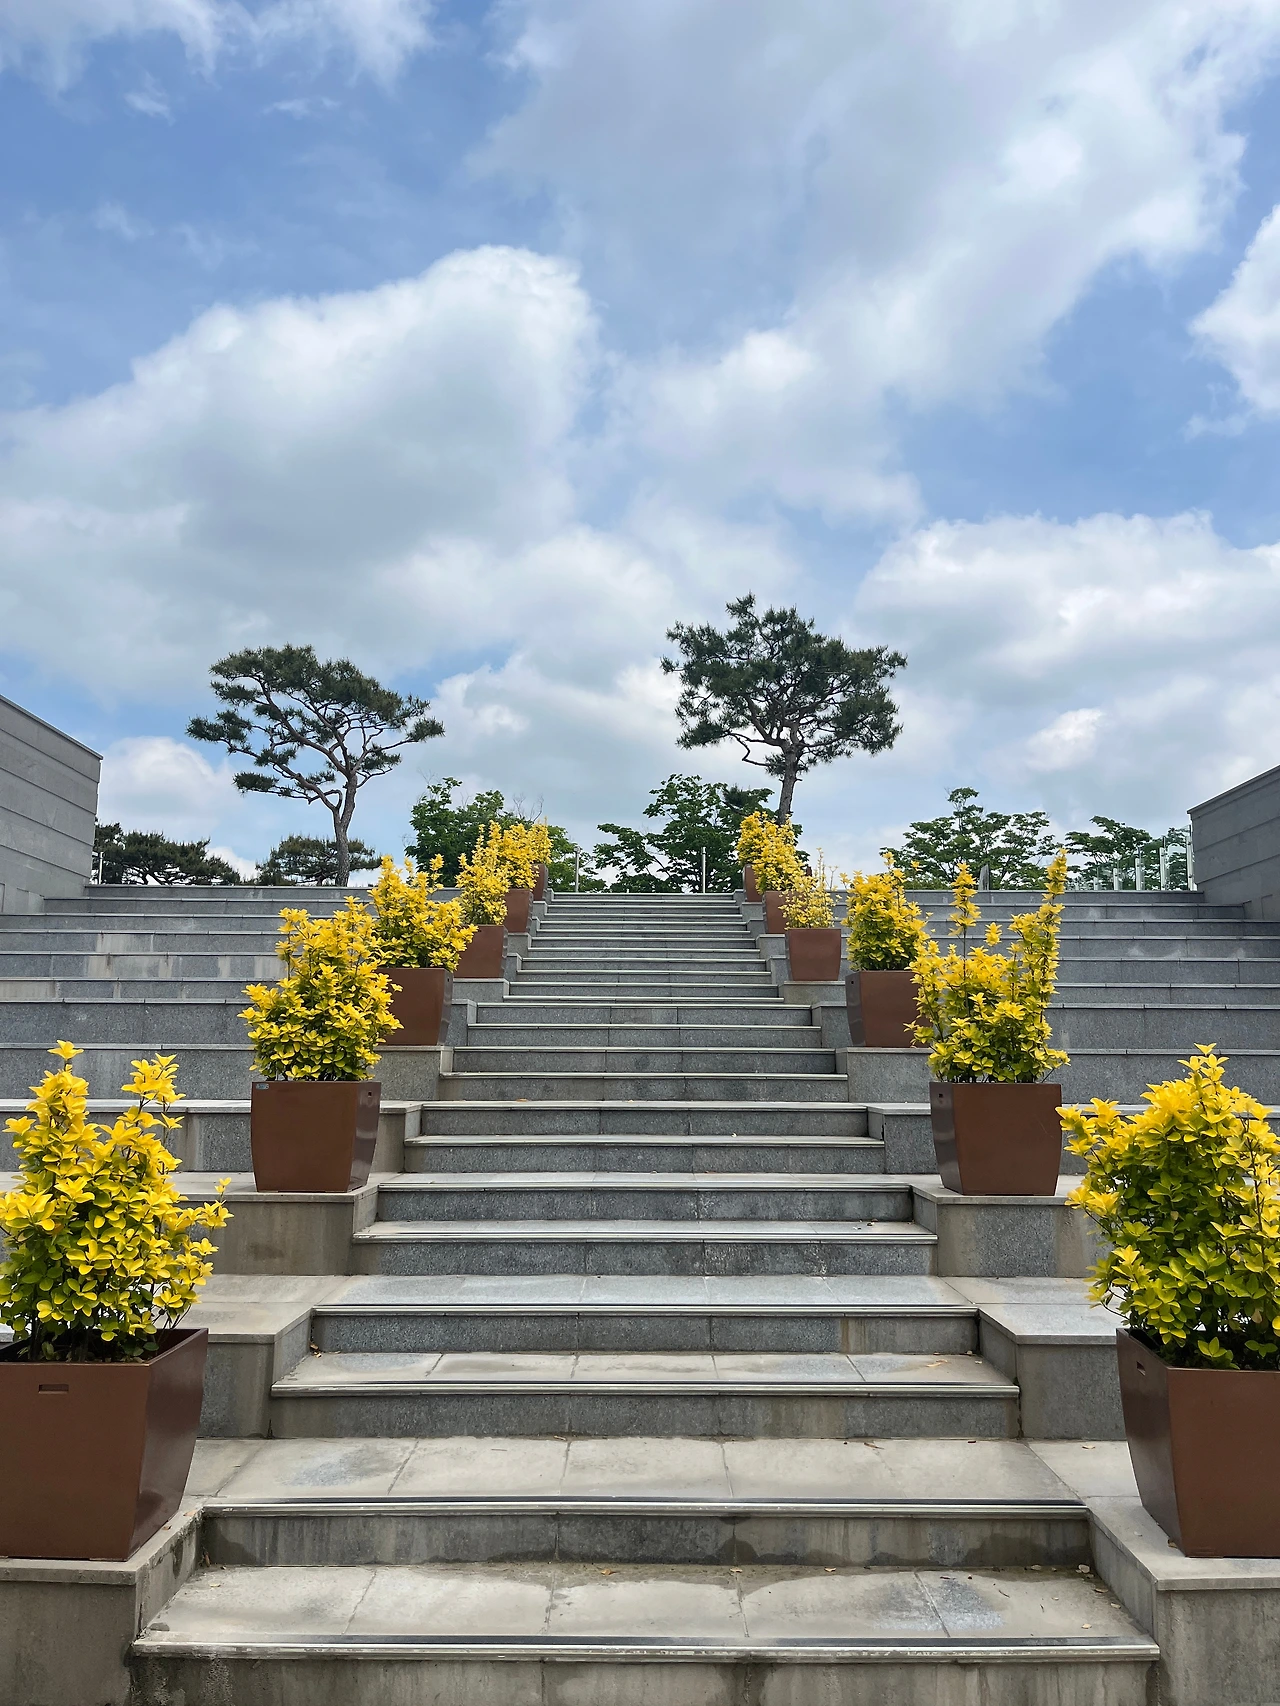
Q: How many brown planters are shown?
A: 12